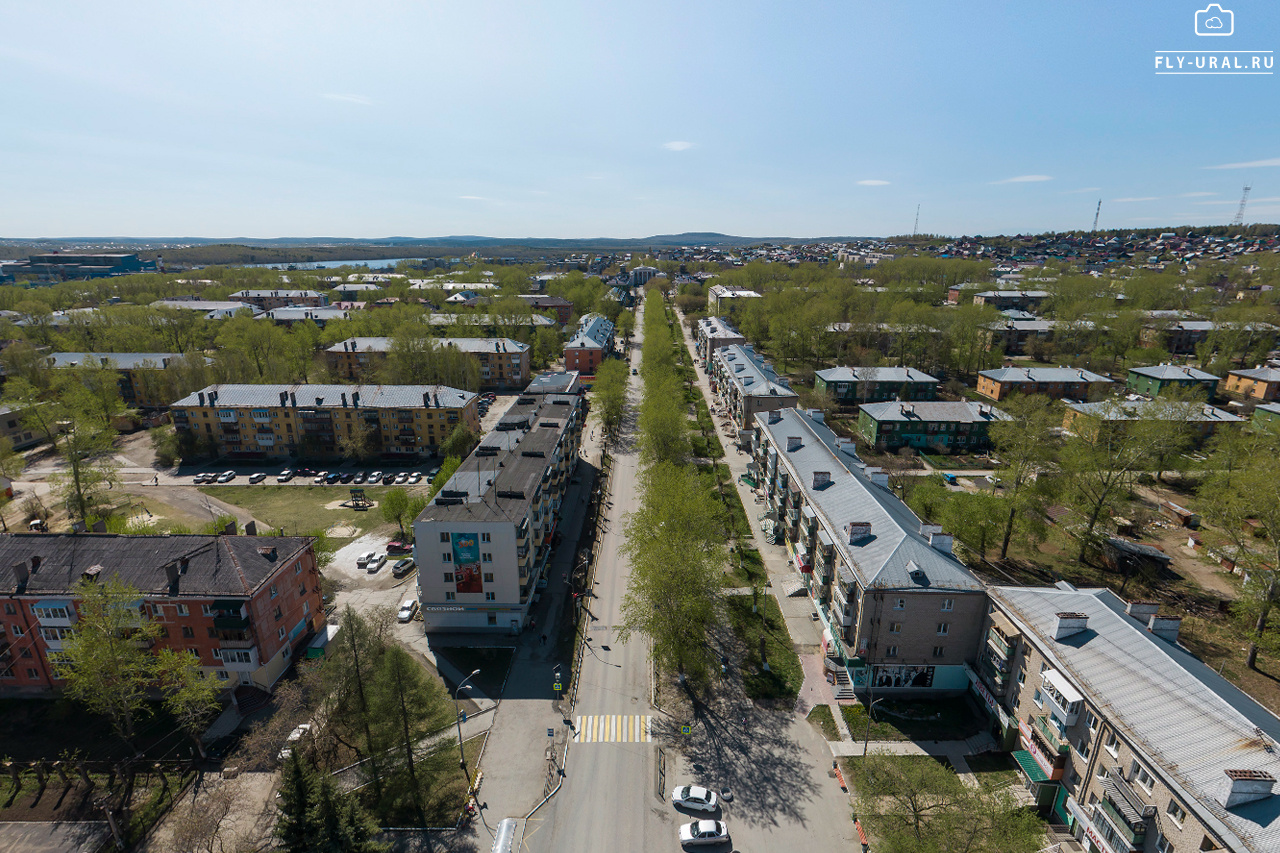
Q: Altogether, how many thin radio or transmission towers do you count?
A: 3